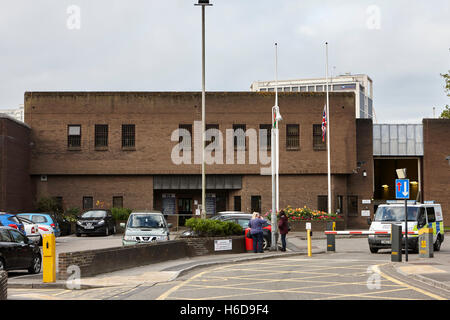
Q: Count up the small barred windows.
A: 9